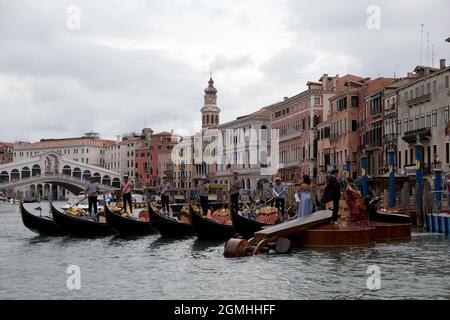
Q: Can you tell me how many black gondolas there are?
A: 6